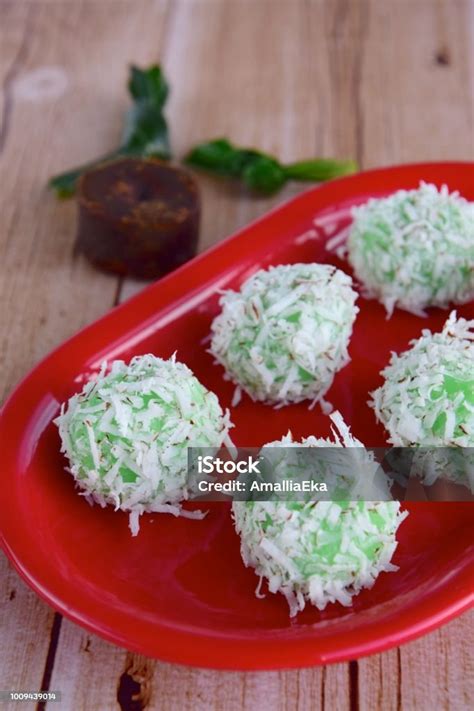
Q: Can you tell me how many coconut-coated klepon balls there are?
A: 5